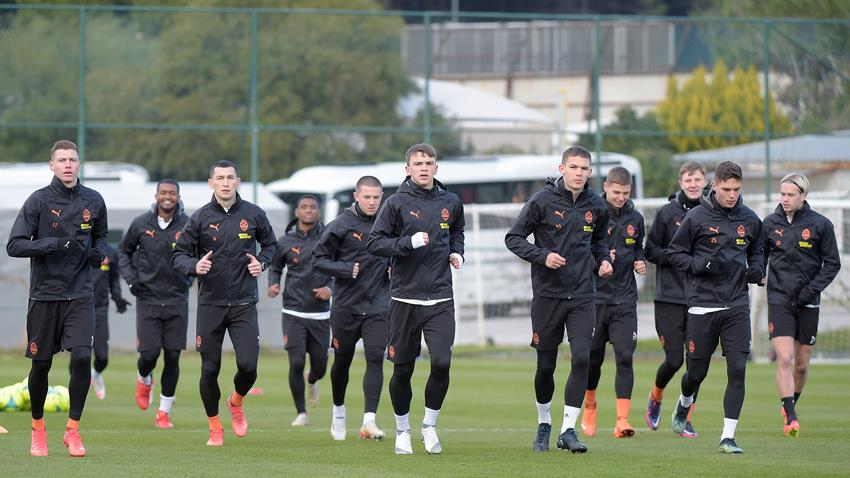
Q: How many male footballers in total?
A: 12